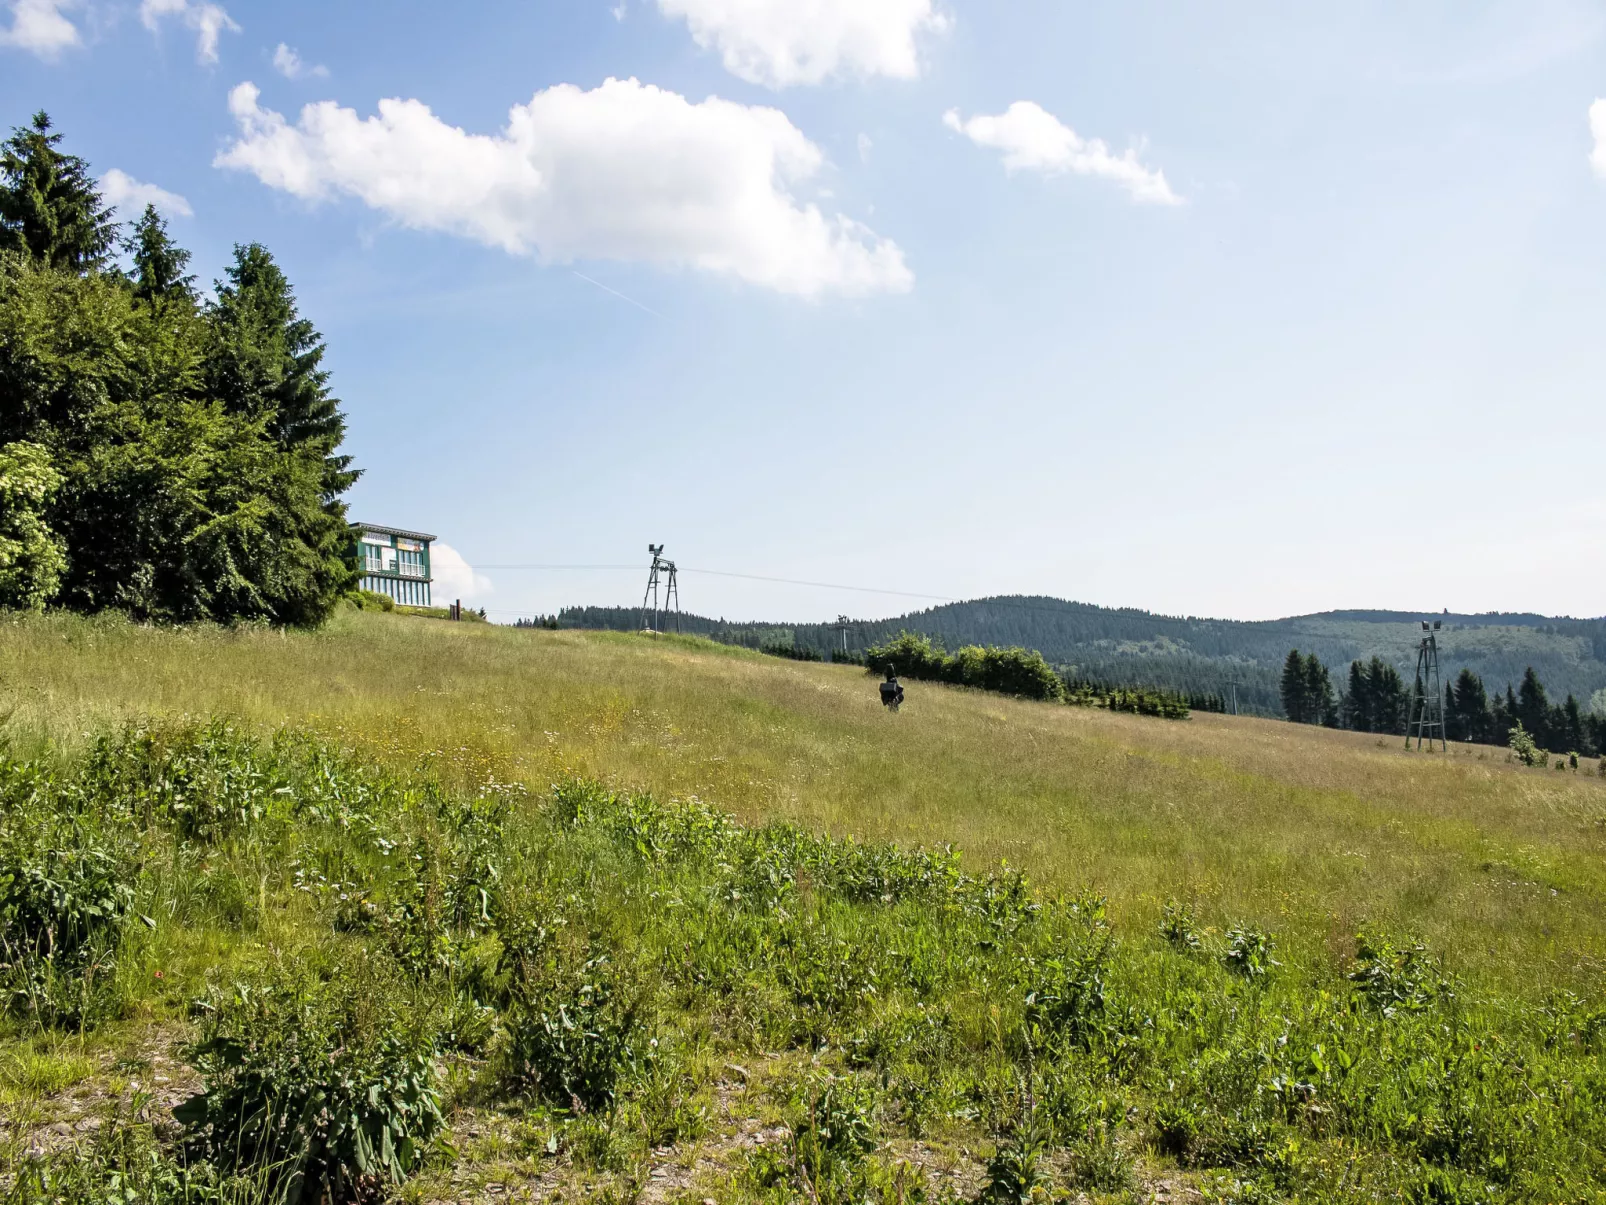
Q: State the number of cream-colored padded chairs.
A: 0